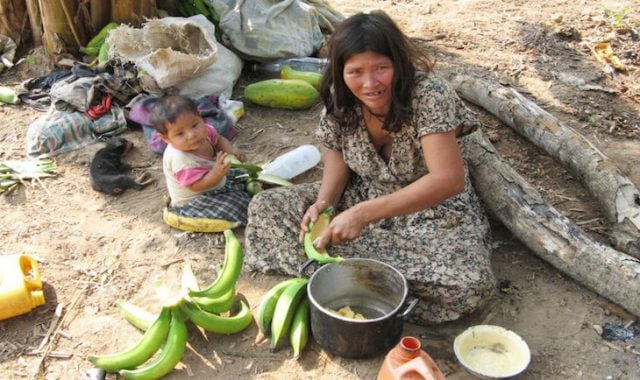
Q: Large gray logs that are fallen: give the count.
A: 2